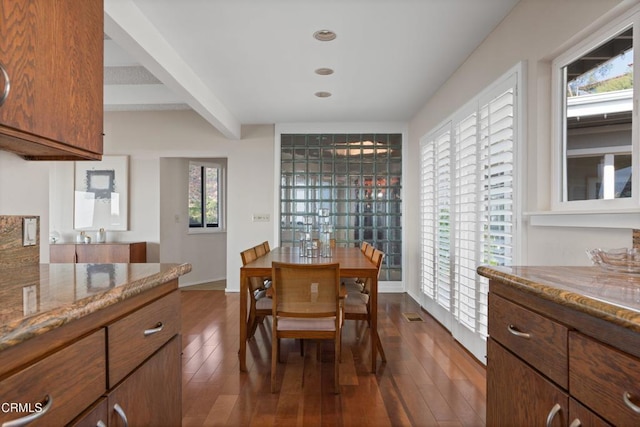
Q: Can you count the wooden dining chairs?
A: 8